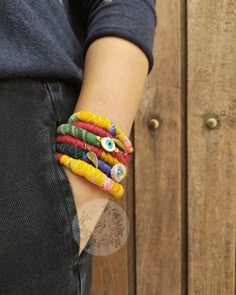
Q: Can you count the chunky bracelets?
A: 6